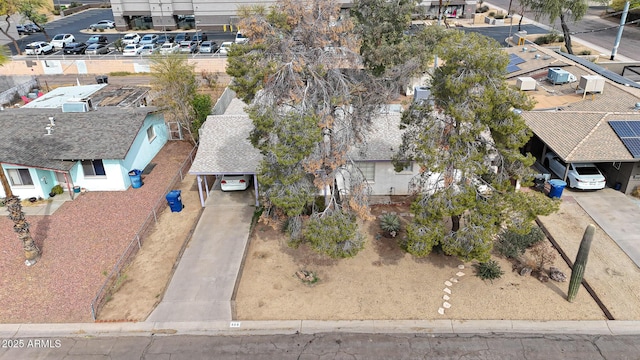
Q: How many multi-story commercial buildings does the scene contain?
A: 1